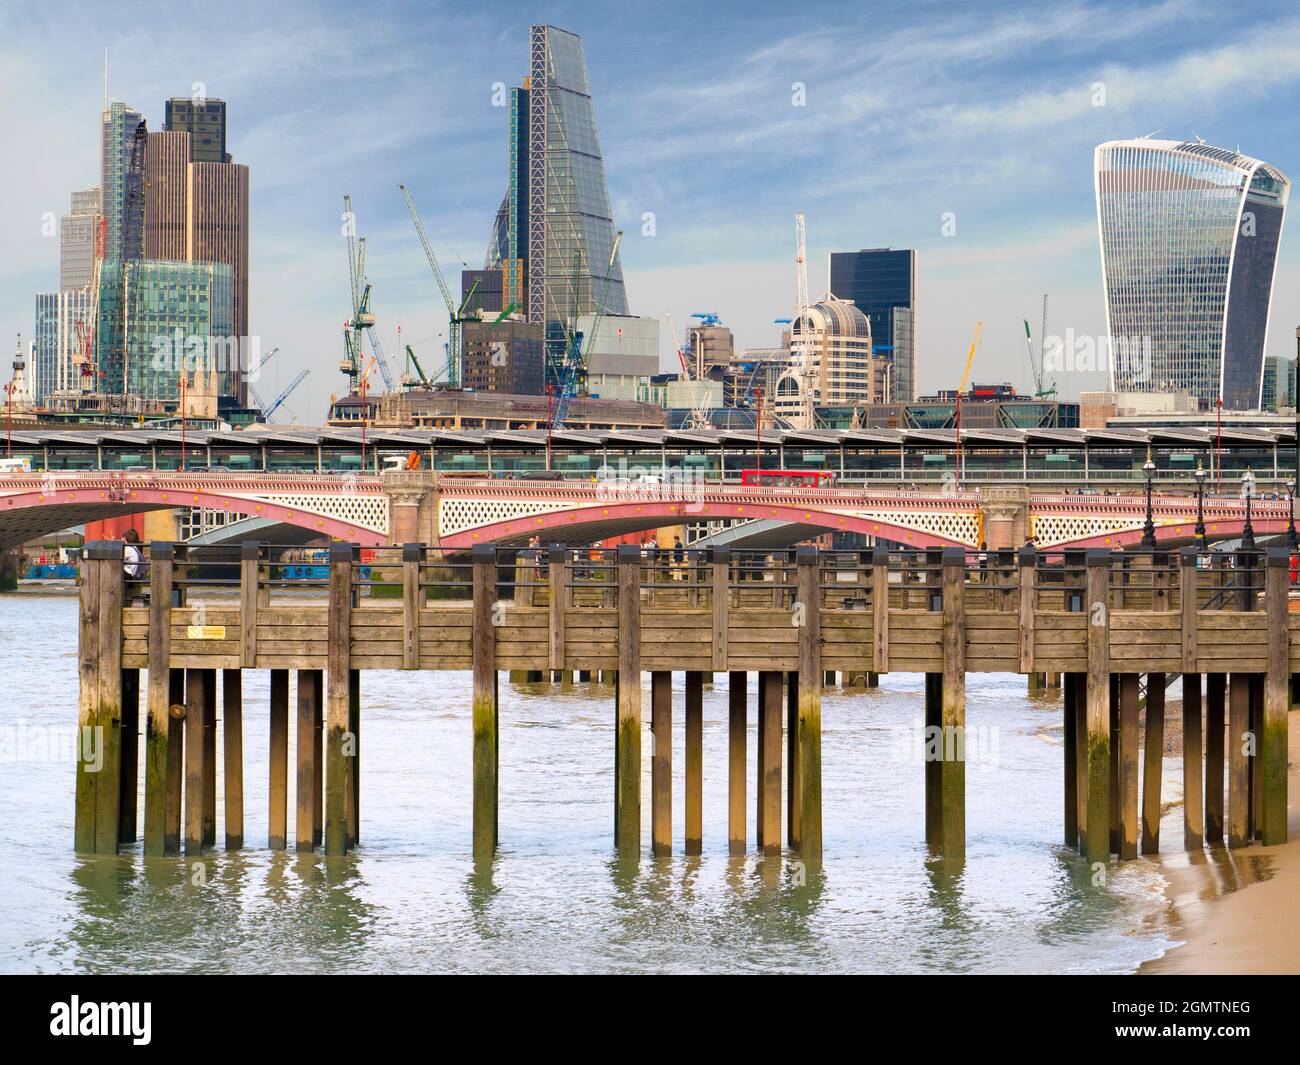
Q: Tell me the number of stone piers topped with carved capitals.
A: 2